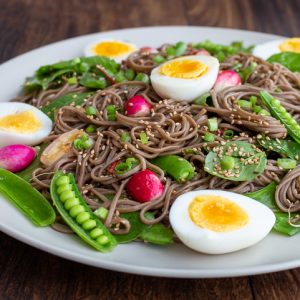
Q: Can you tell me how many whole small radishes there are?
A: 4